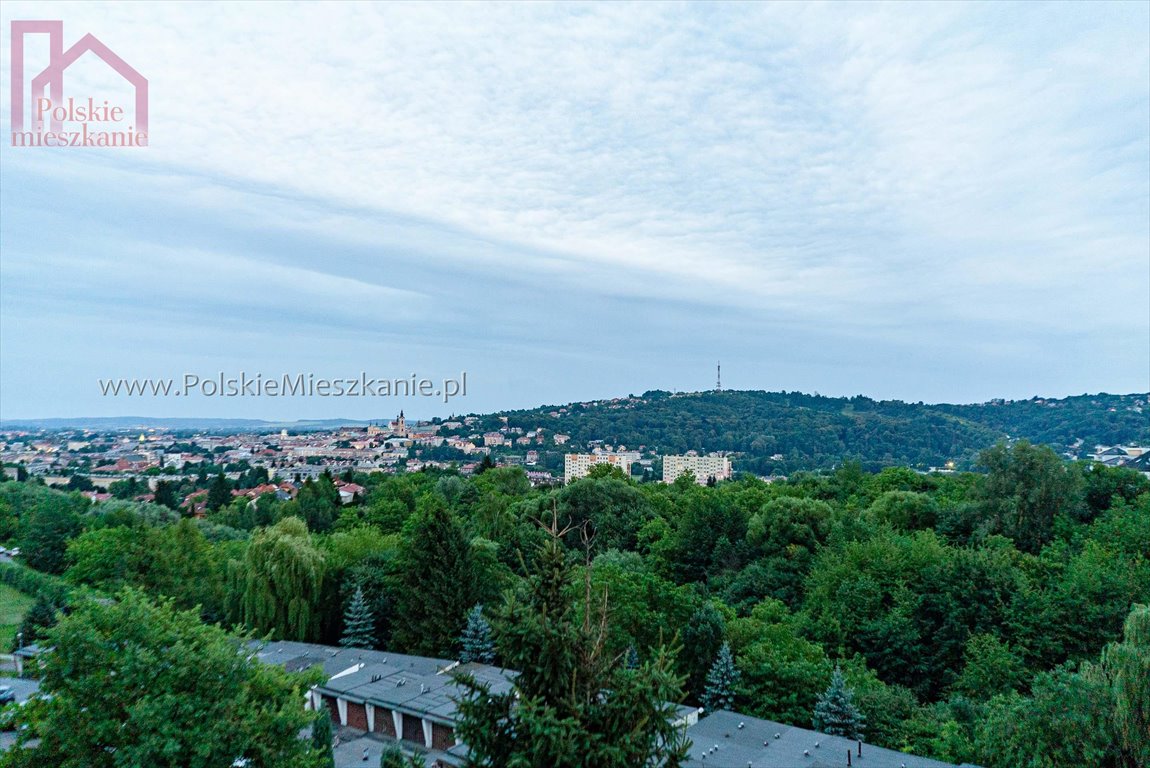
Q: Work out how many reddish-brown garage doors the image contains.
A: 5